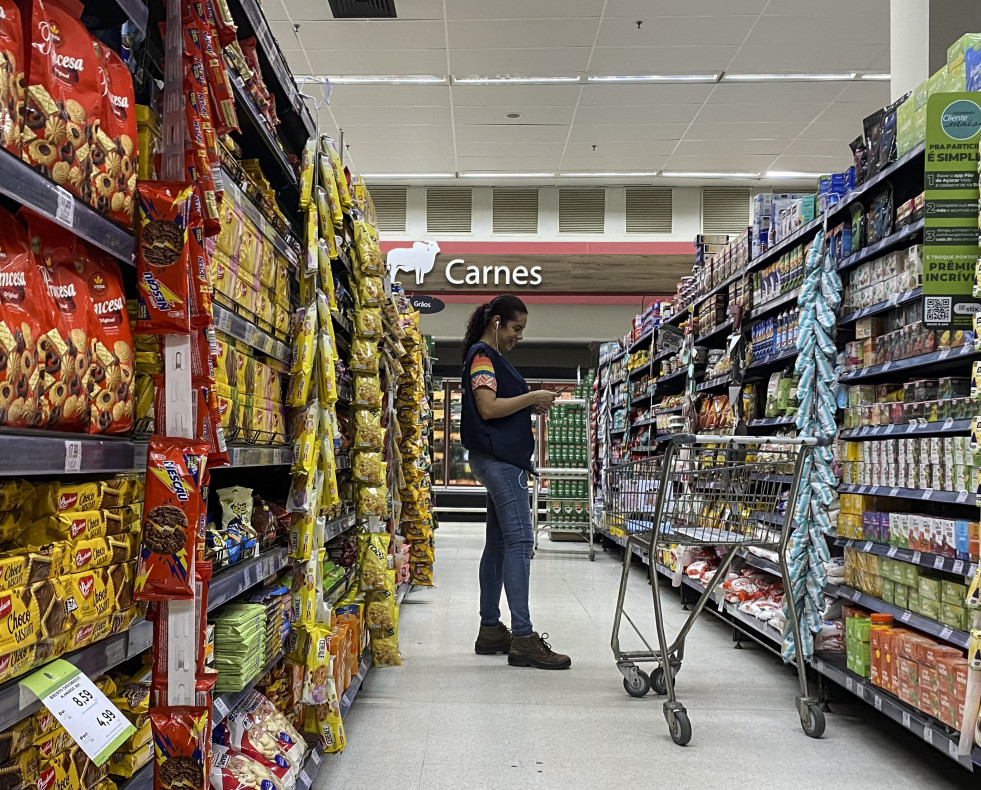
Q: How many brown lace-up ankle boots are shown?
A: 2